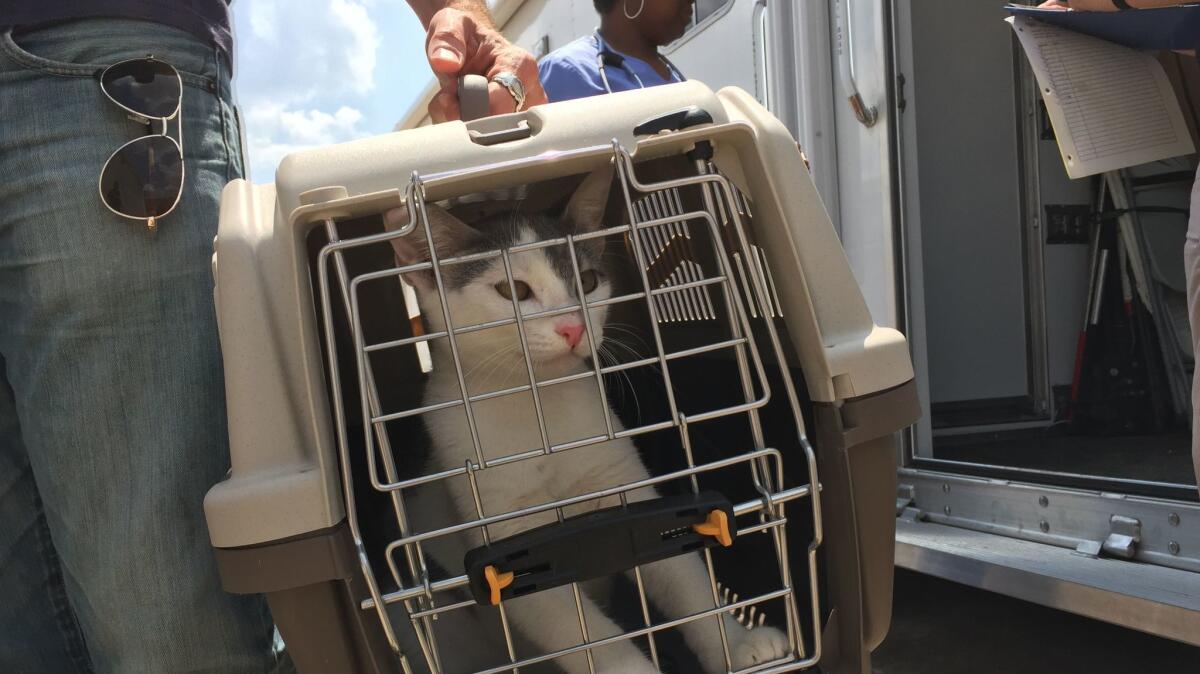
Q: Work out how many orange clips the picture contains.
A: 2